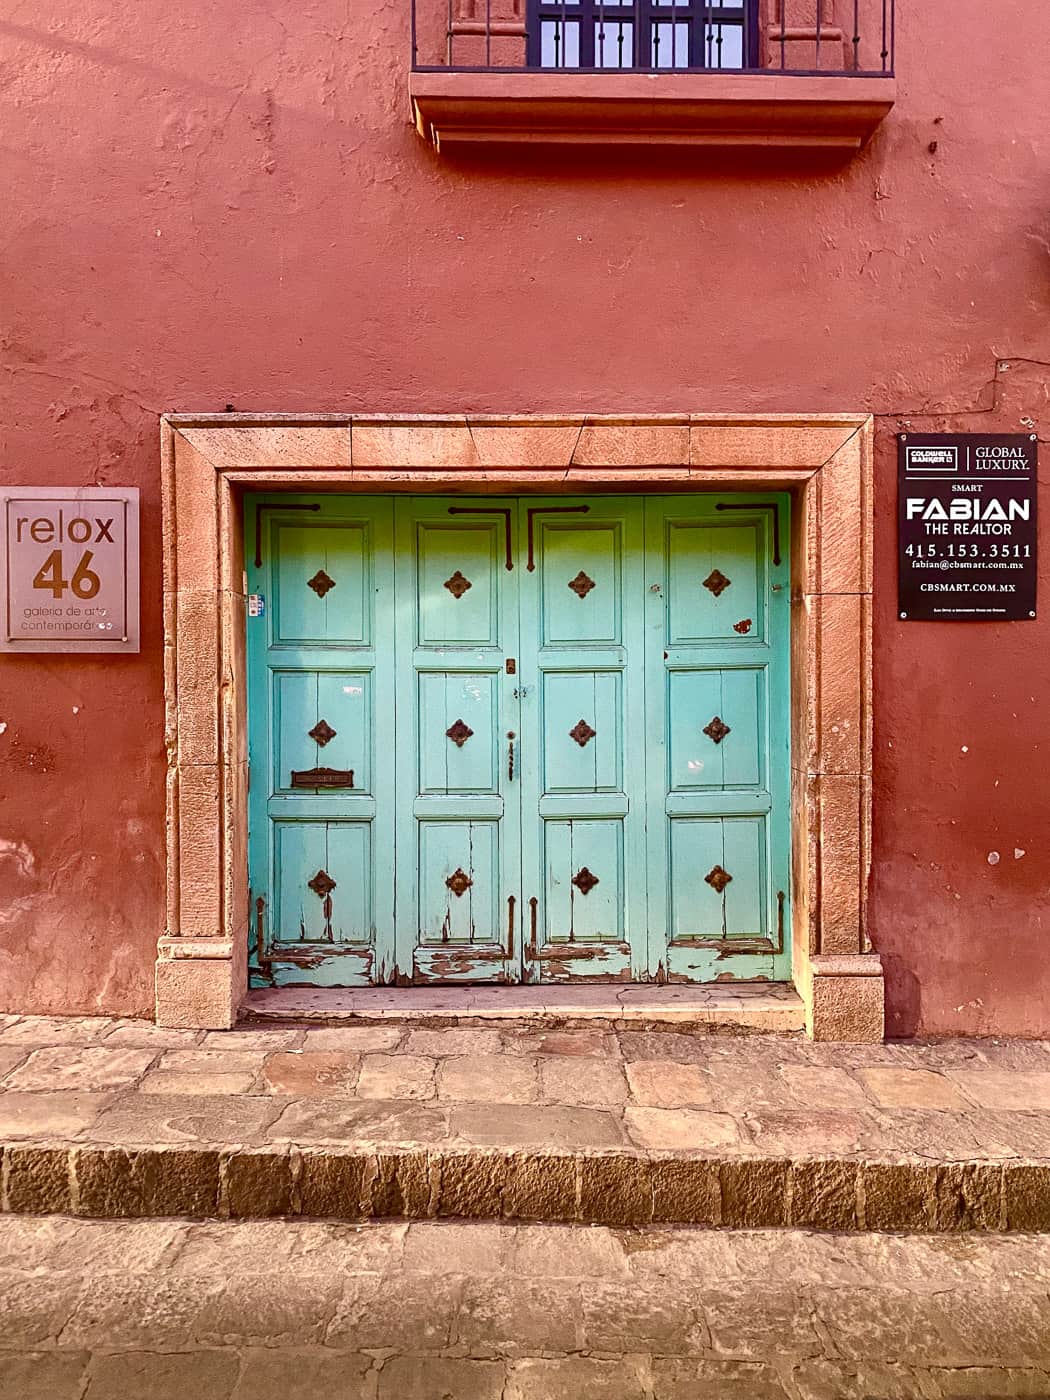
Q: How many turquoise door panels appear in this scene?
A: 12